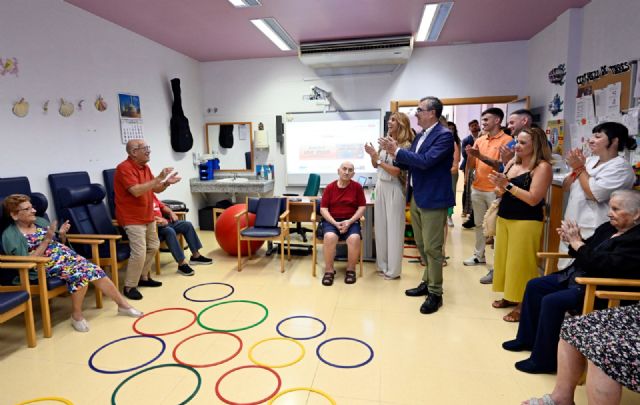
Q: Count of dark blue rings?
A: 4